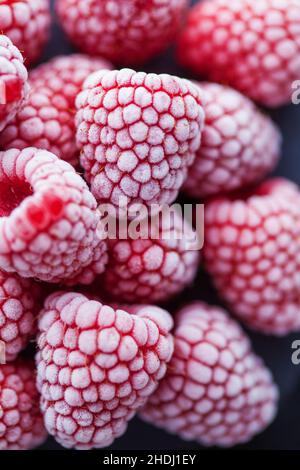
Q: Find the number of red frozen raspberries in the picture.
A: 14